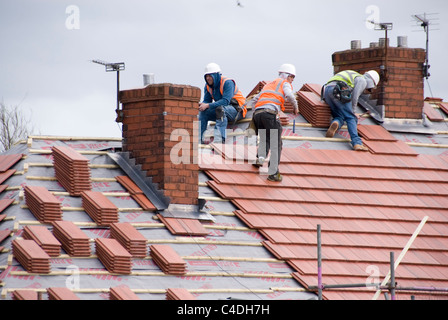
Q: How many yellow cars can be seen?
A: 0